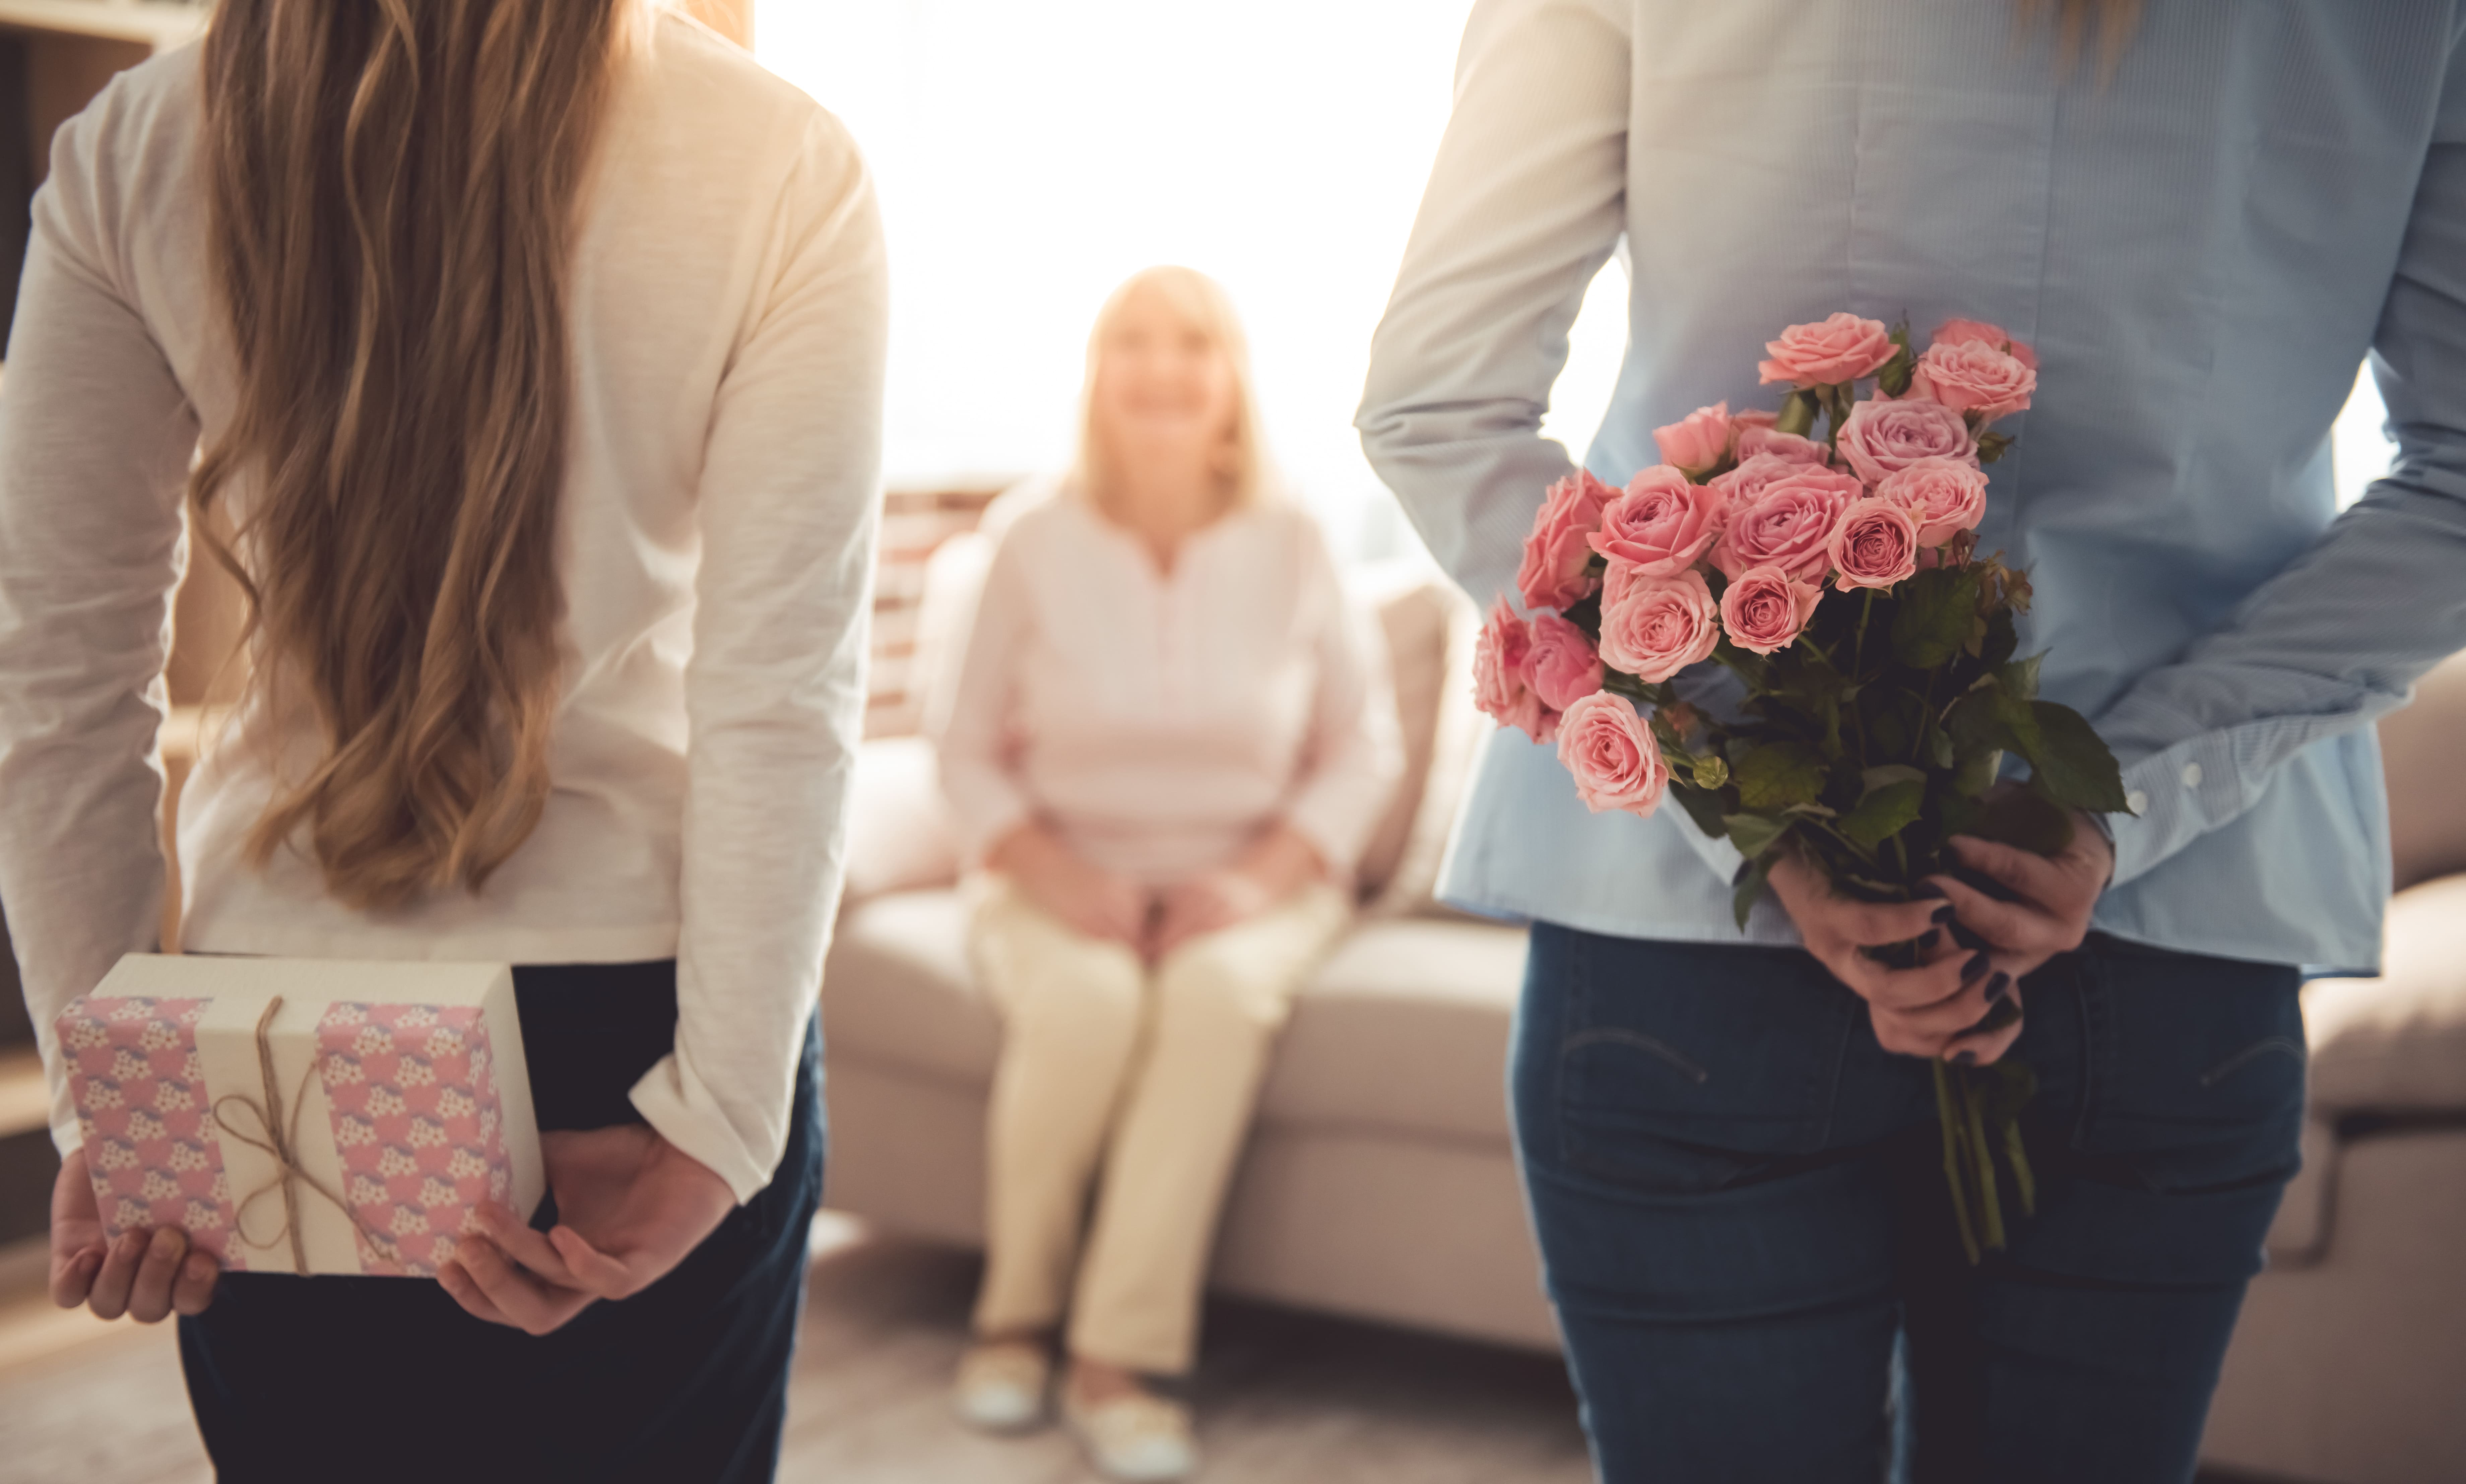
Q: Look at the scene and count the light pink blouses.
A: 1